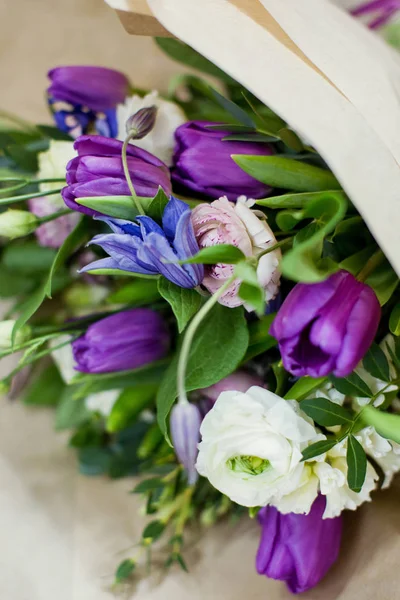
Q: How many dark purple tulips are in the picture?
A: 6